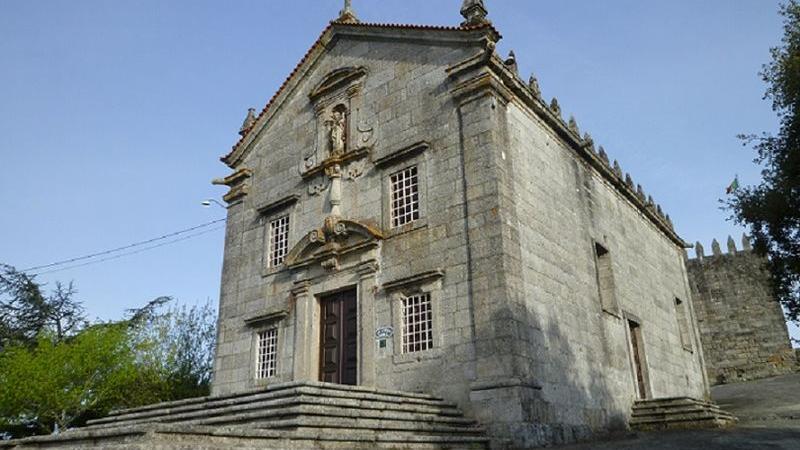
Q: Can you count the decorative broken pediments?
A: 1